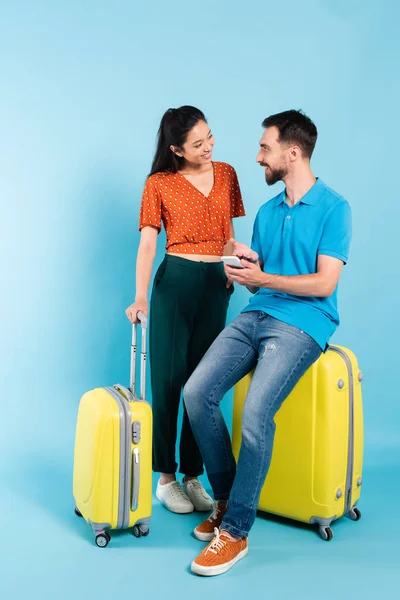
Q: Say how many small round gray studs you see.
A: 4